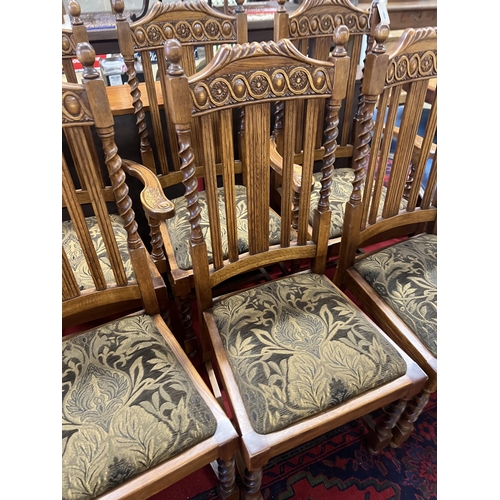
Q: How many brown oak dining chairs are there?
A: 6